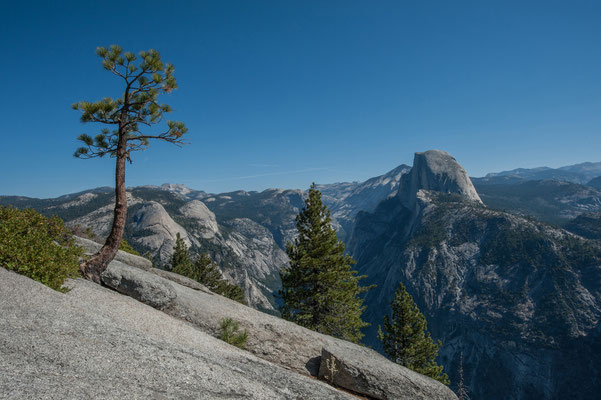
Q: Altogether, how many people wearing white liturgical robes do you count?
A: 0